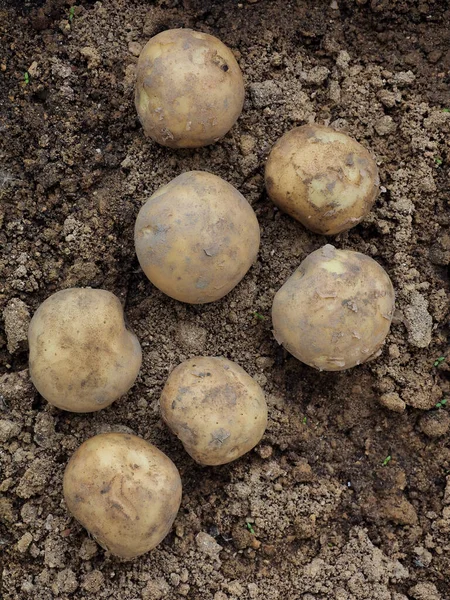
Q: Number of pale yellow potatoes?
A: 7